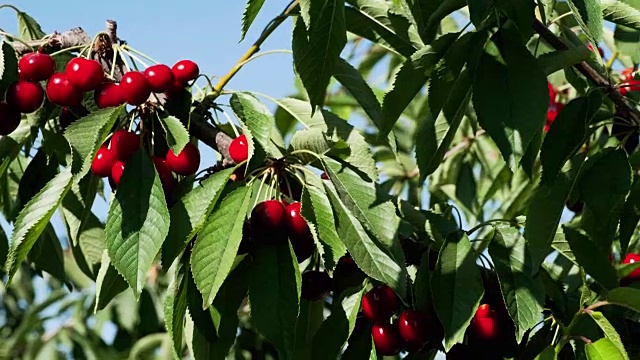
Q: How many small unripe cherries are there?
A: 0